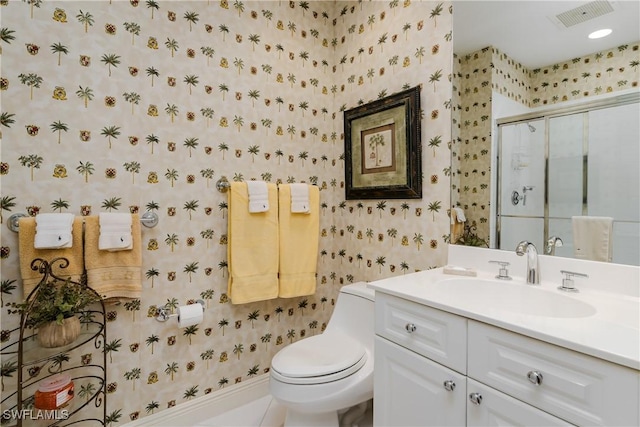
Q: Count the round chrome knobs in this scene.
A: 4